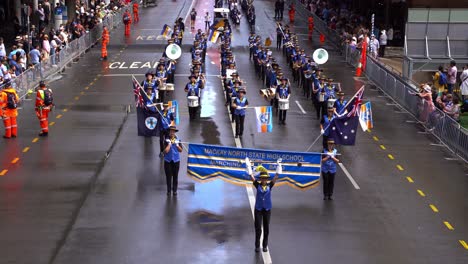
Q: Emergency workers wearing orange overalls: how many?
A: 7